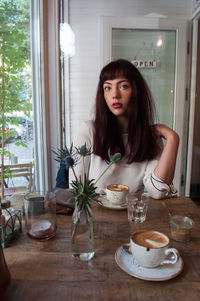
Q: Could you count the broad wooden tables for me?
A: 1